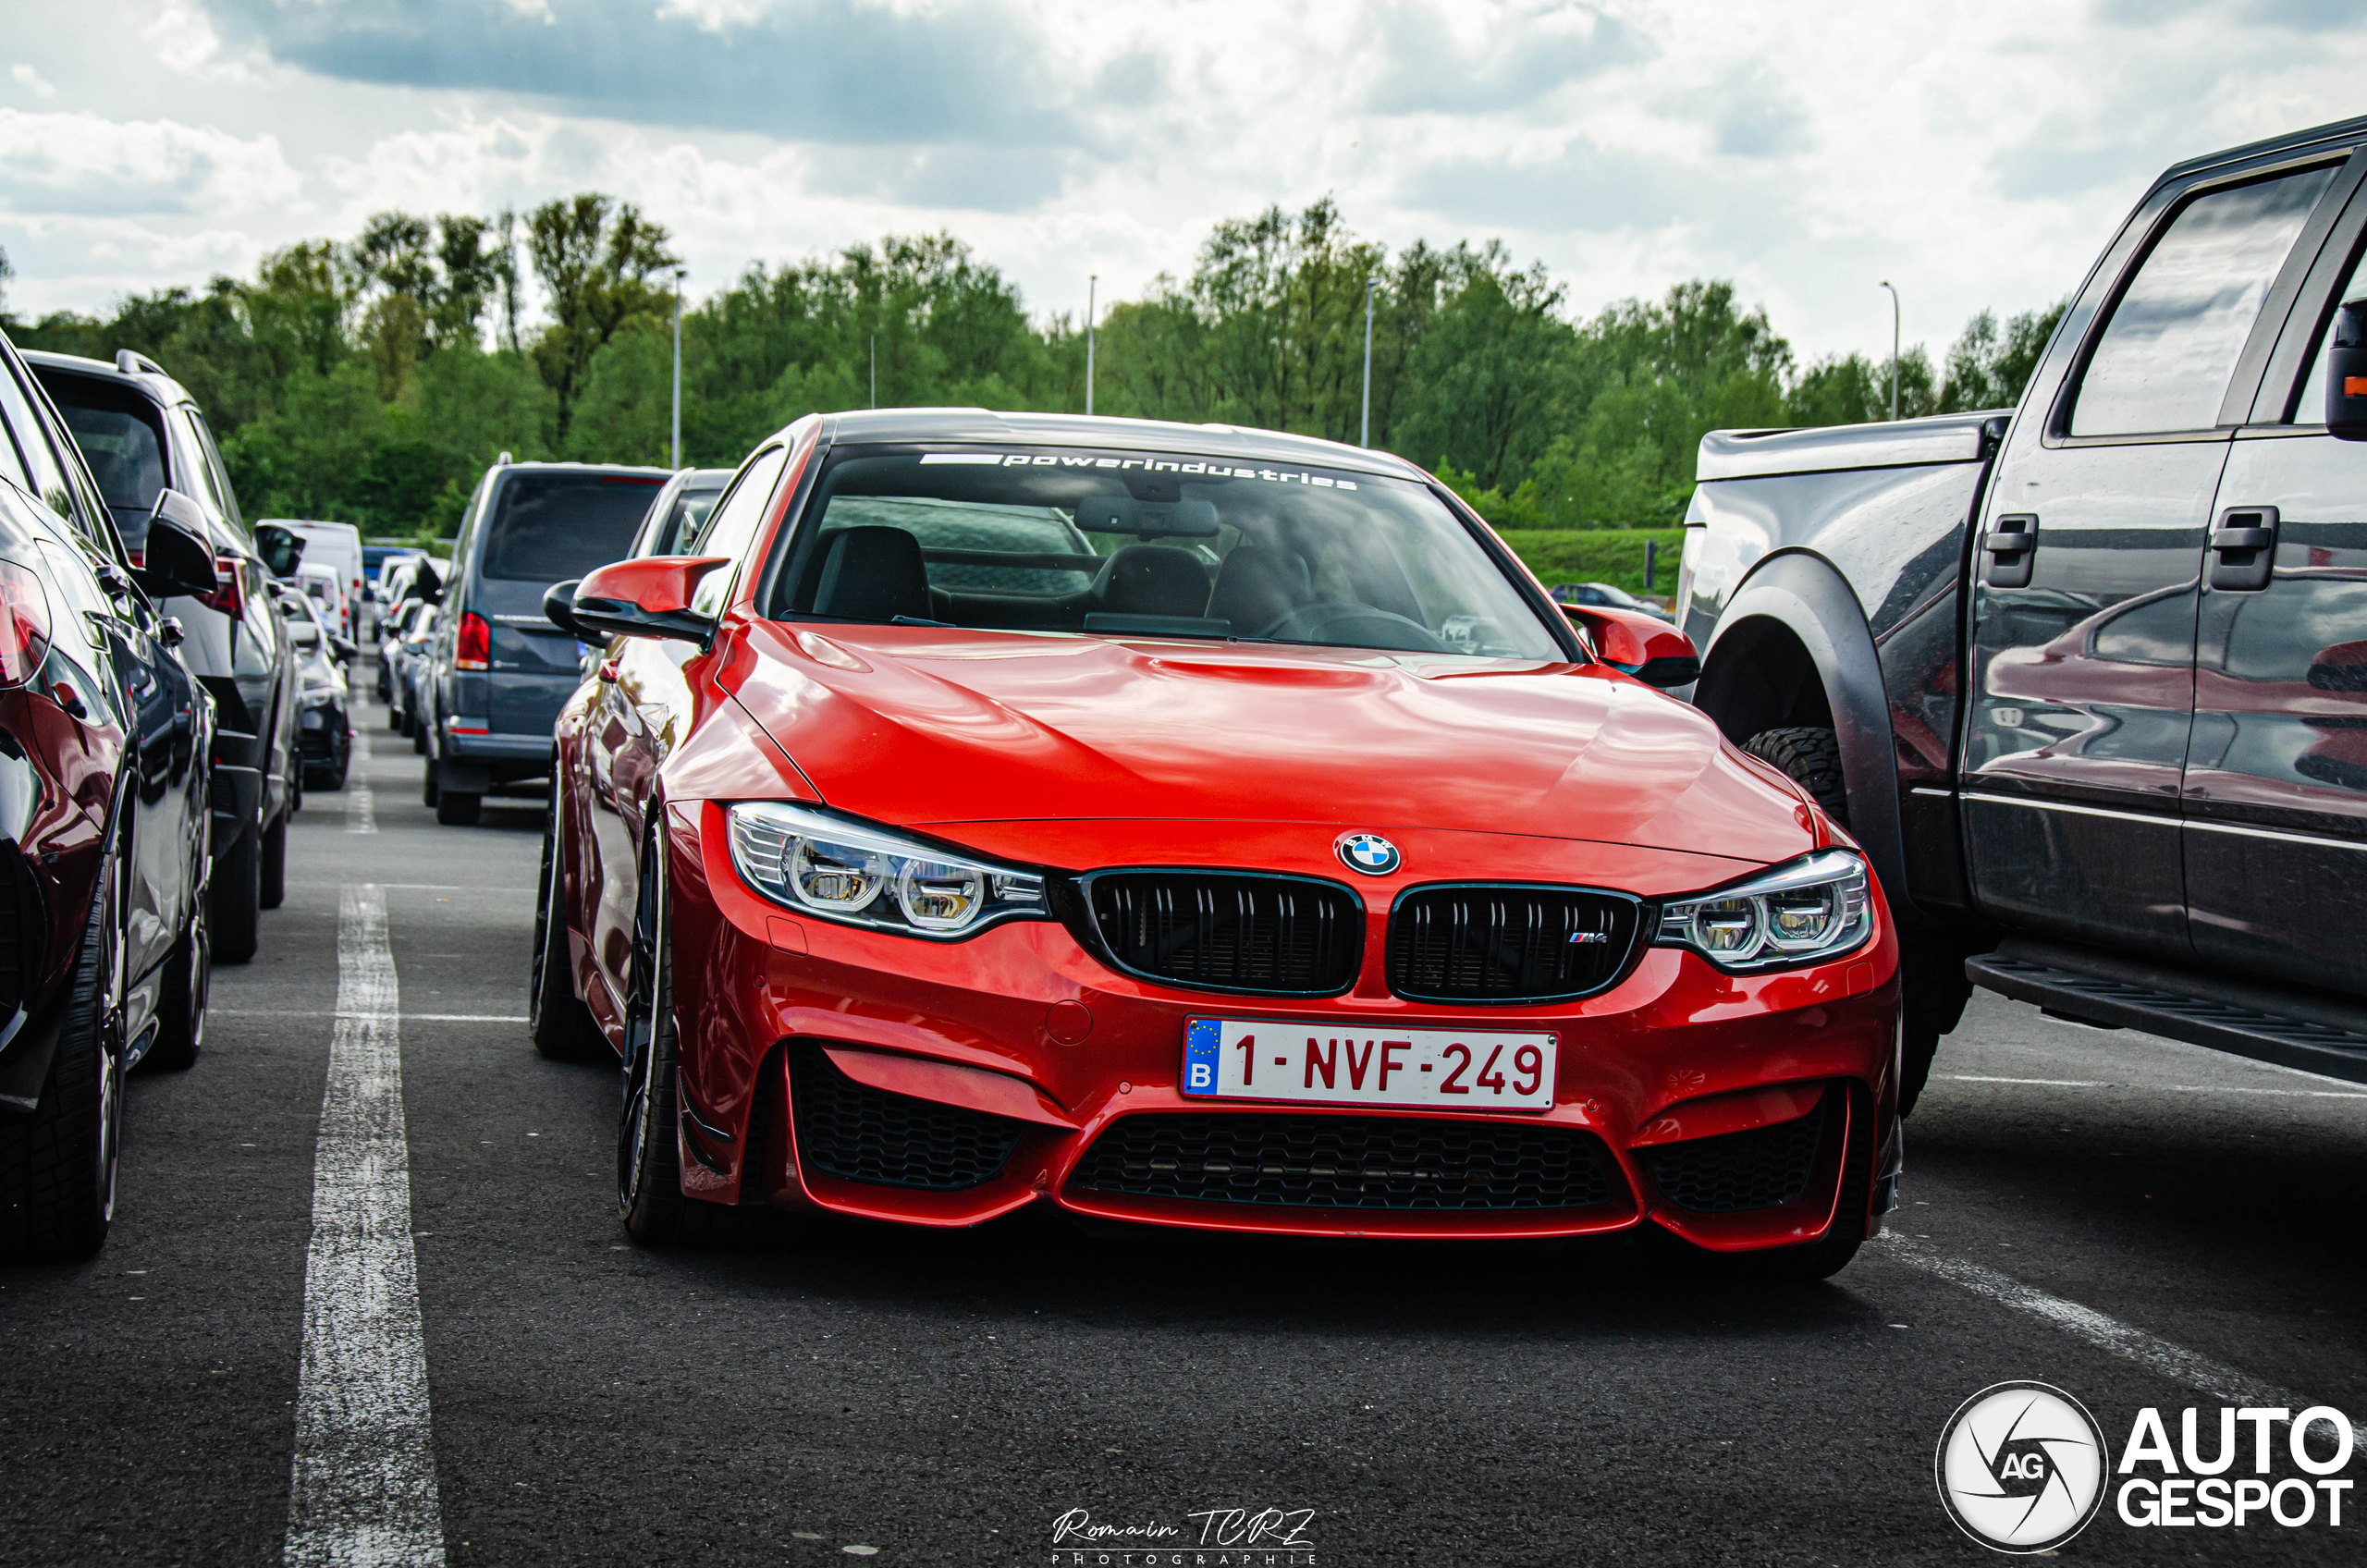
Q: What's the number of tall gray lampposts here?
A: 4